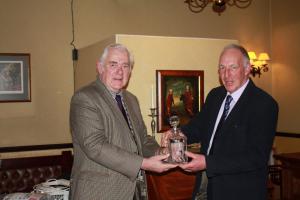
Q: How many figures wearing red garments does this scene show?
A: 2